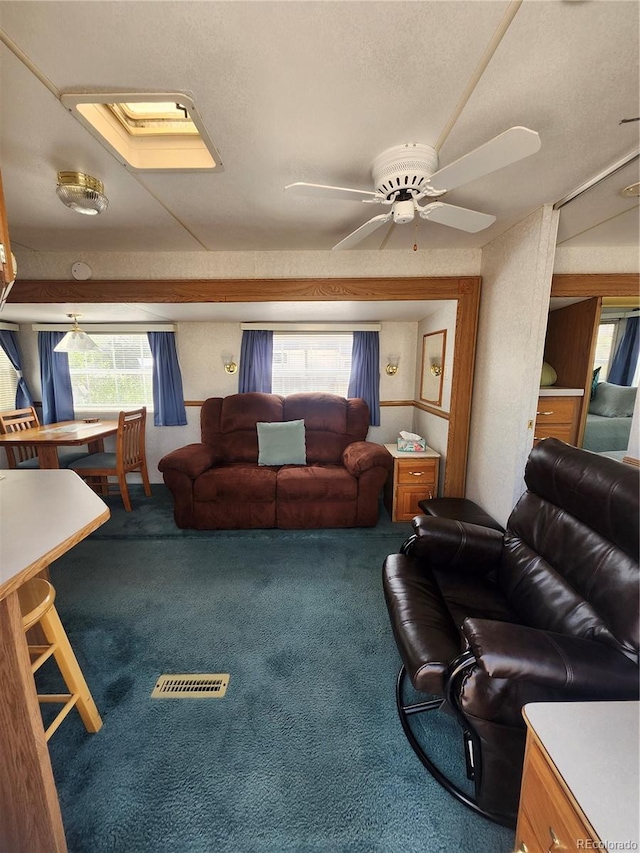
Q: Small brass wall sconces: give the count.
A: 2